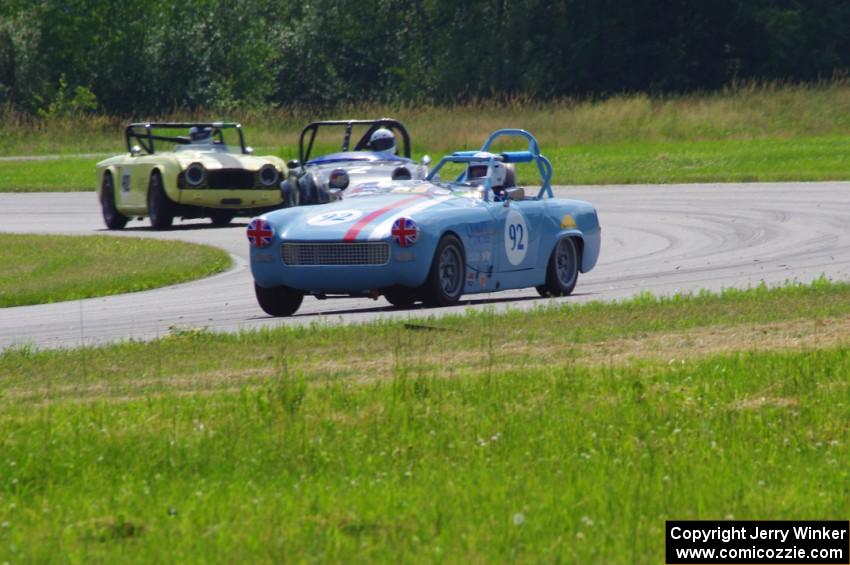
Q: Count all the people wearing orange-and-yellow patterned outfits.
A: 0